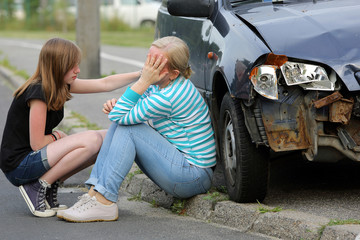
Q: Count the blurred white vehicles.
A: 1